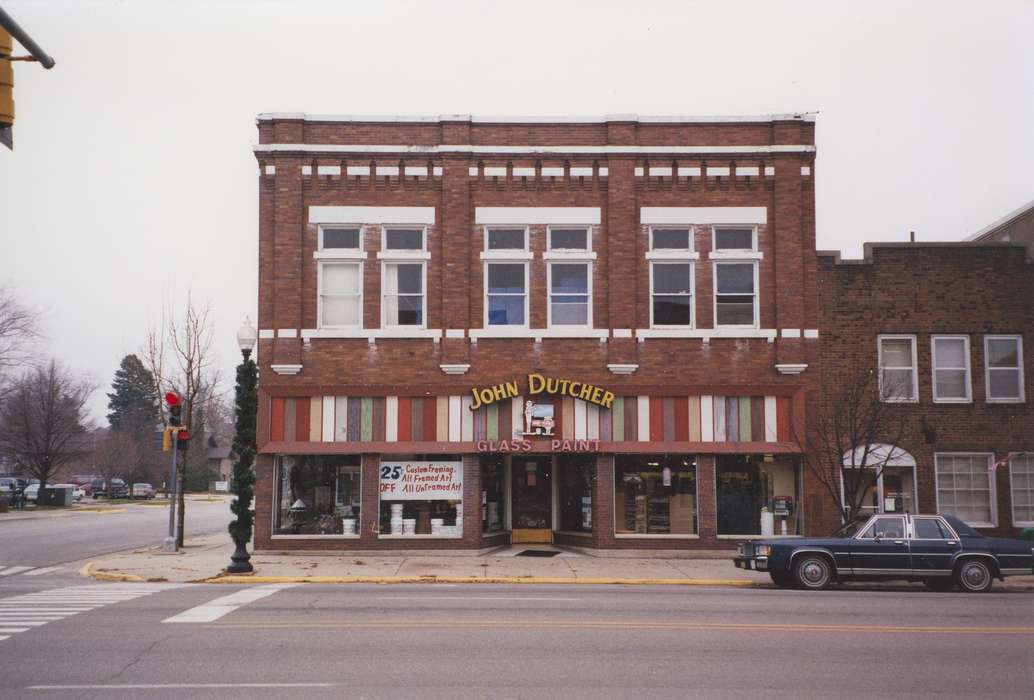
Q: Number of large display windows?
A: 4